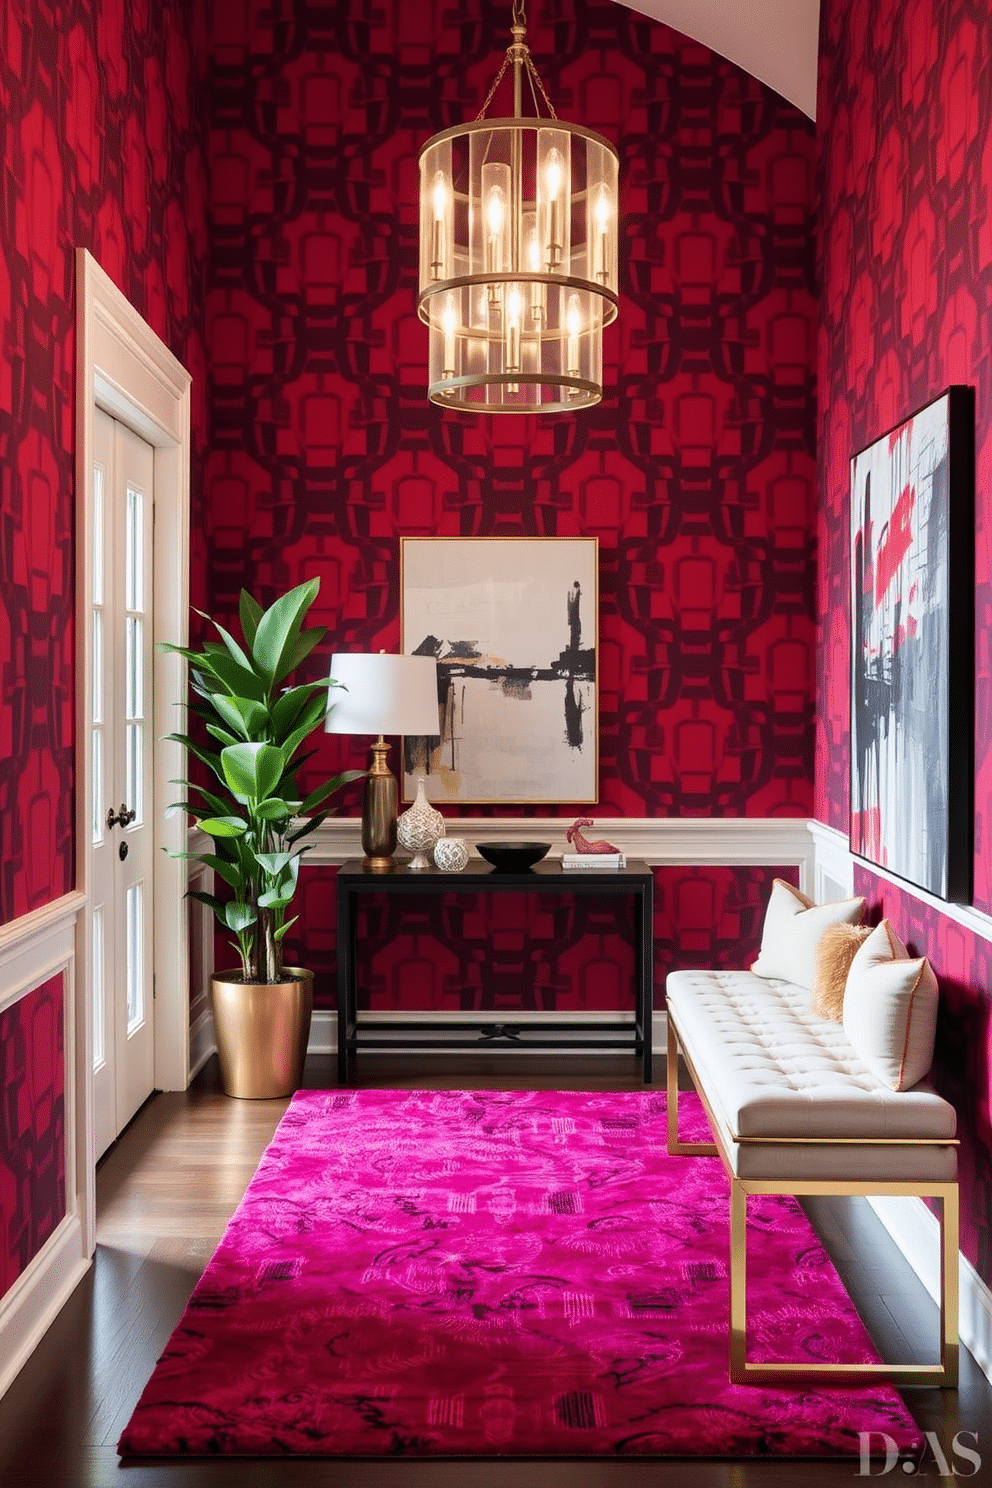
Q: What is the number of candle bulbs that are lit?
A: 8